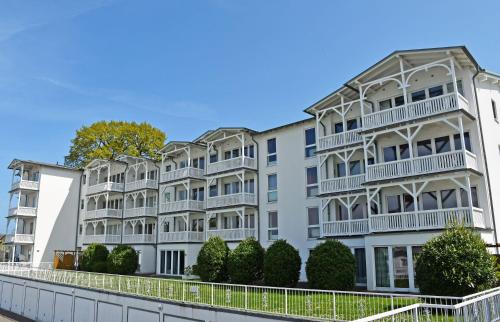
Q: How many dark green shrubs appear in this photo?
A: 7